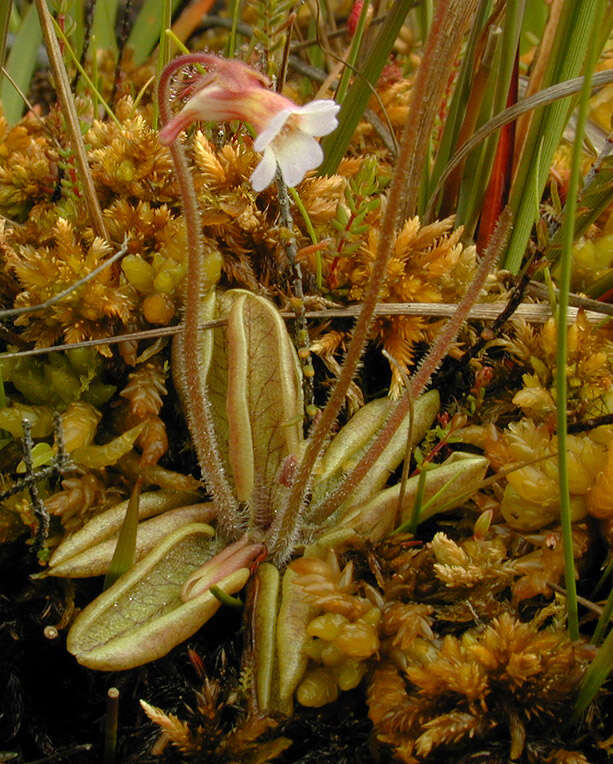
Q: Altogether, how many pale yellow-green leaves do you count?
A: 7